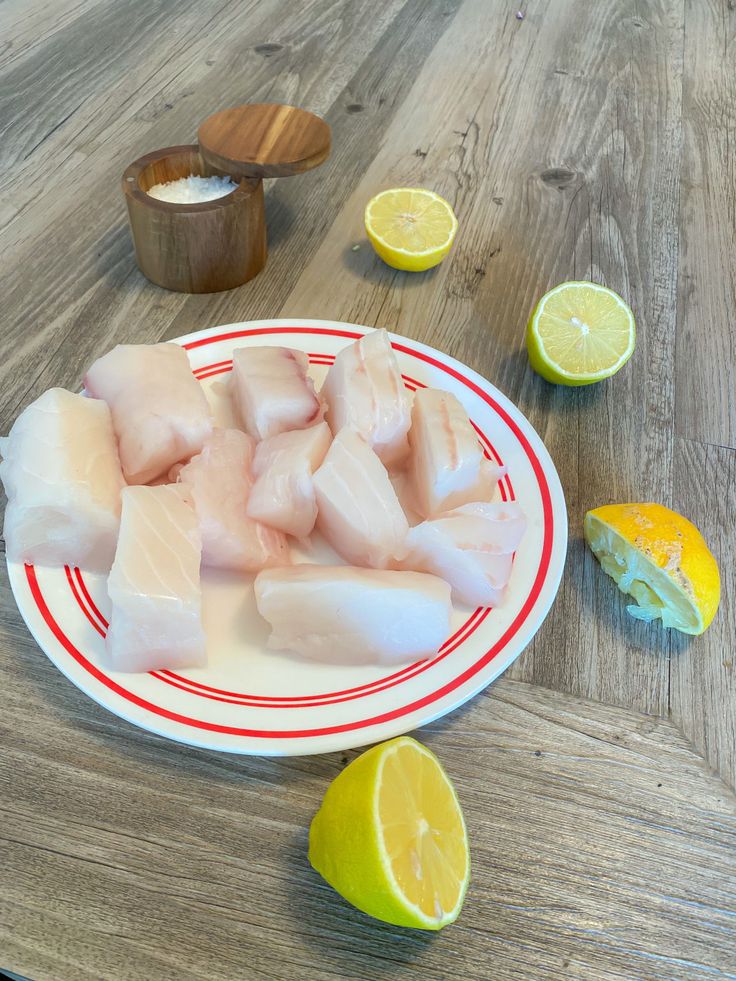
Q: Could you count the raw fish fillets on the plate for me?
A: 11